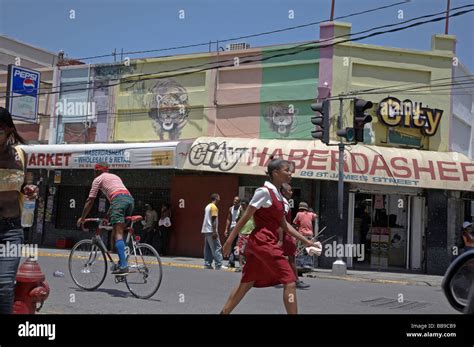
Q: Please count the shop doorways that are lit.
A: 1